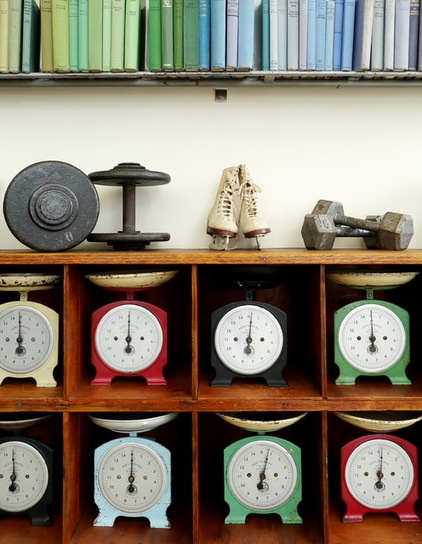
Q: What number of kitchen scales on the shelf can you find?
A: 8